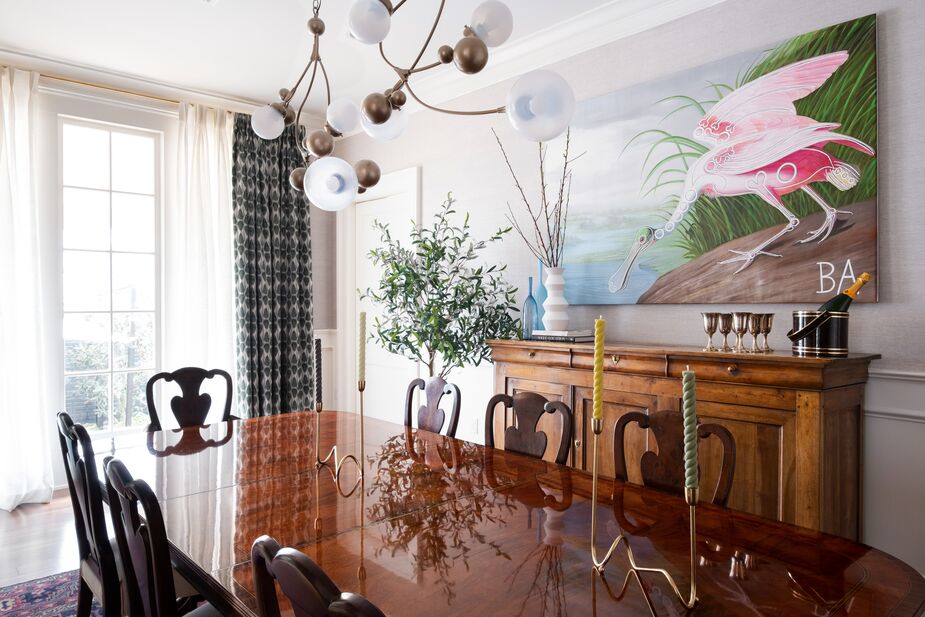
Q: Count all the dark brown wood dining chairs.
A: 7